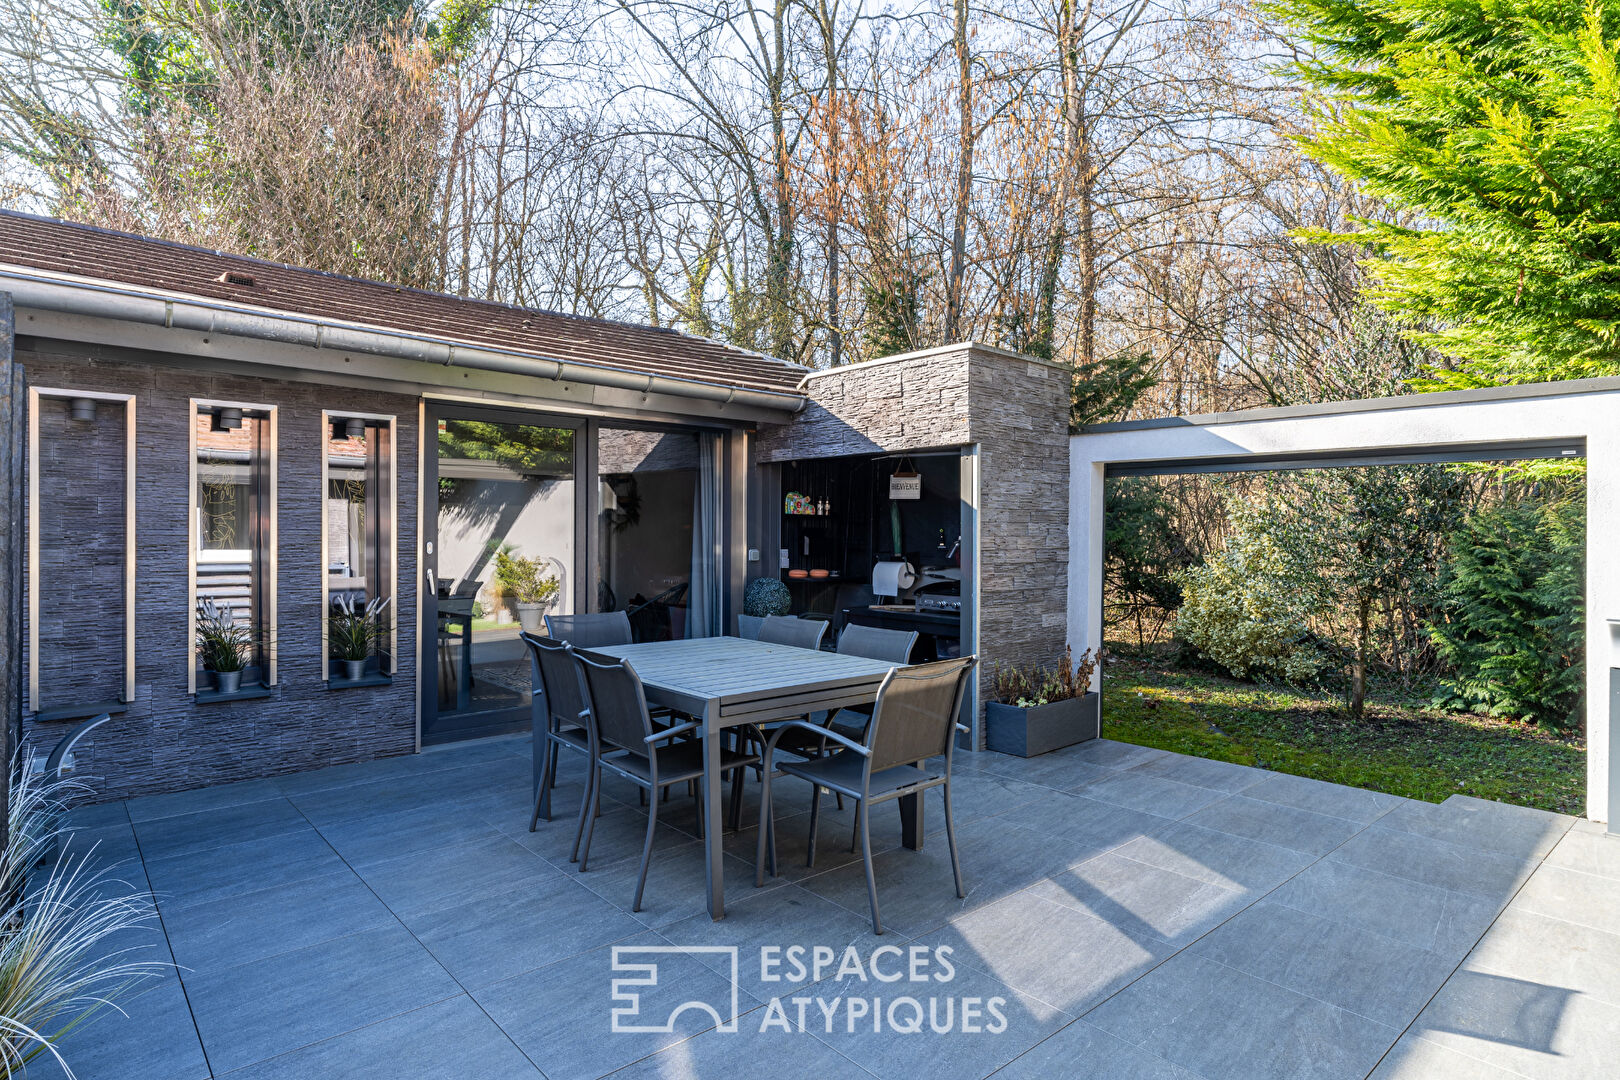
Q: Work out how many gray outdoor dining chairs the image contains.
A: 6